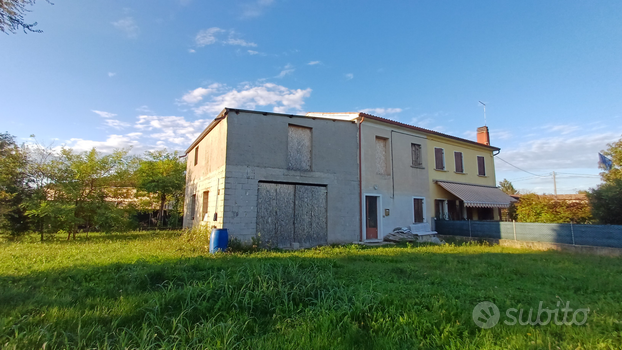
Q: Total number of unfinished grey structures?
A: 1